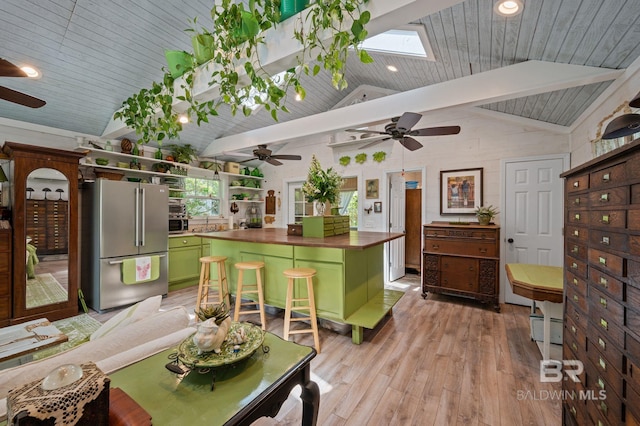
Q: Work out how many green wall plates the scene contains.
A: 3